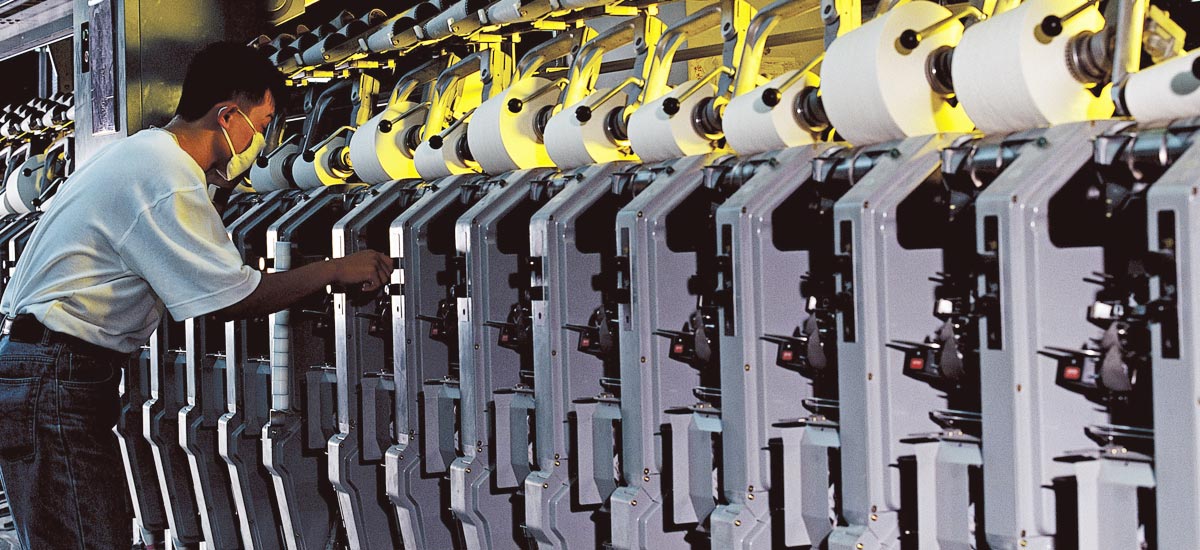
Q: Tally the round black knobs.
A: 13